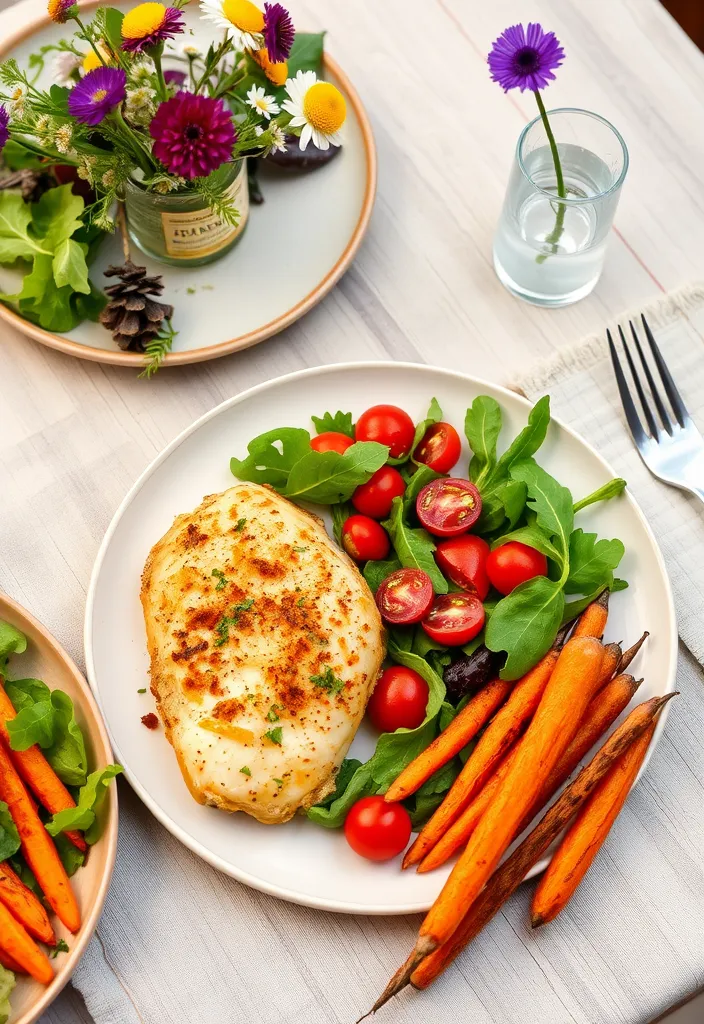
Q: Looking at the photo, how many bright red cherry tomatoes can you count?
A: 12